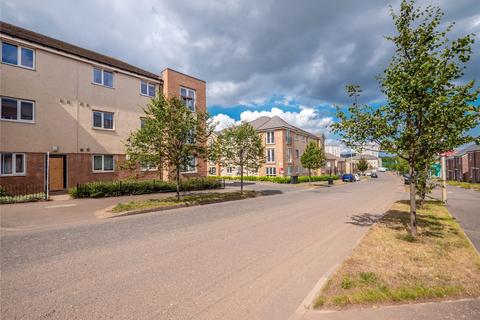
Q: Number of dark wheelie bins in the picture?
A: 2